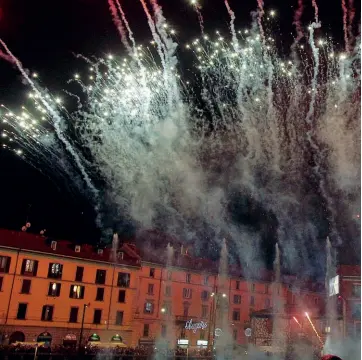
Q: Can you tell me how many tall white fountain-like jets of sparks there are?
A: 5